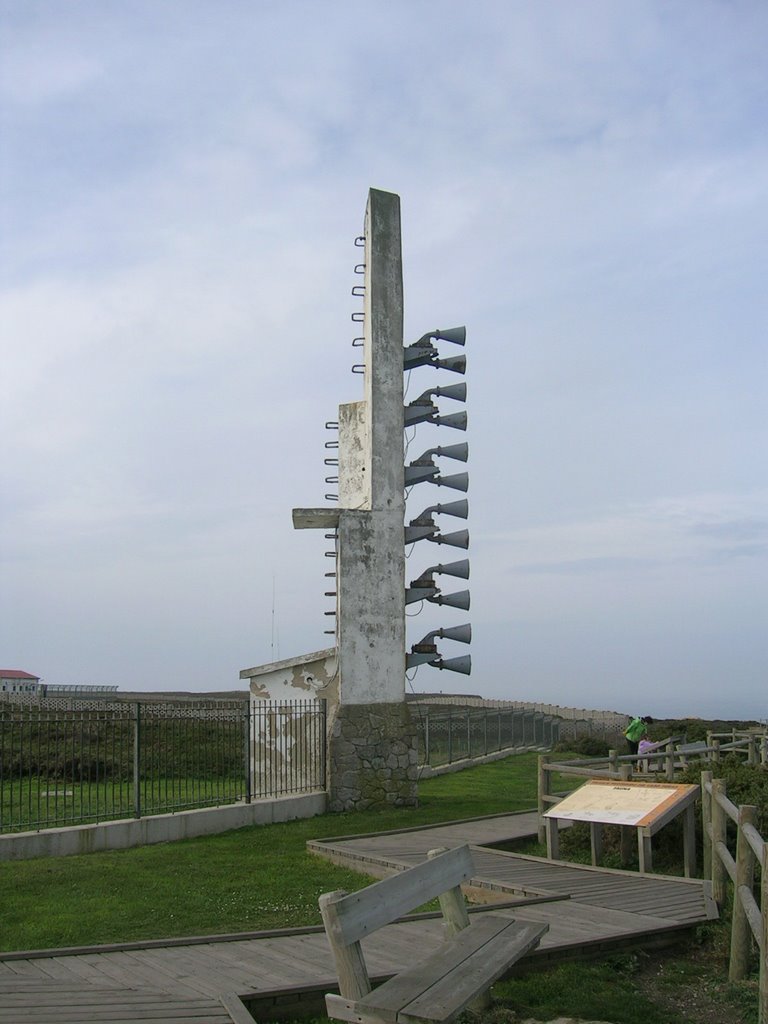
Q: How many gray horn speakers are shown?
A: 12